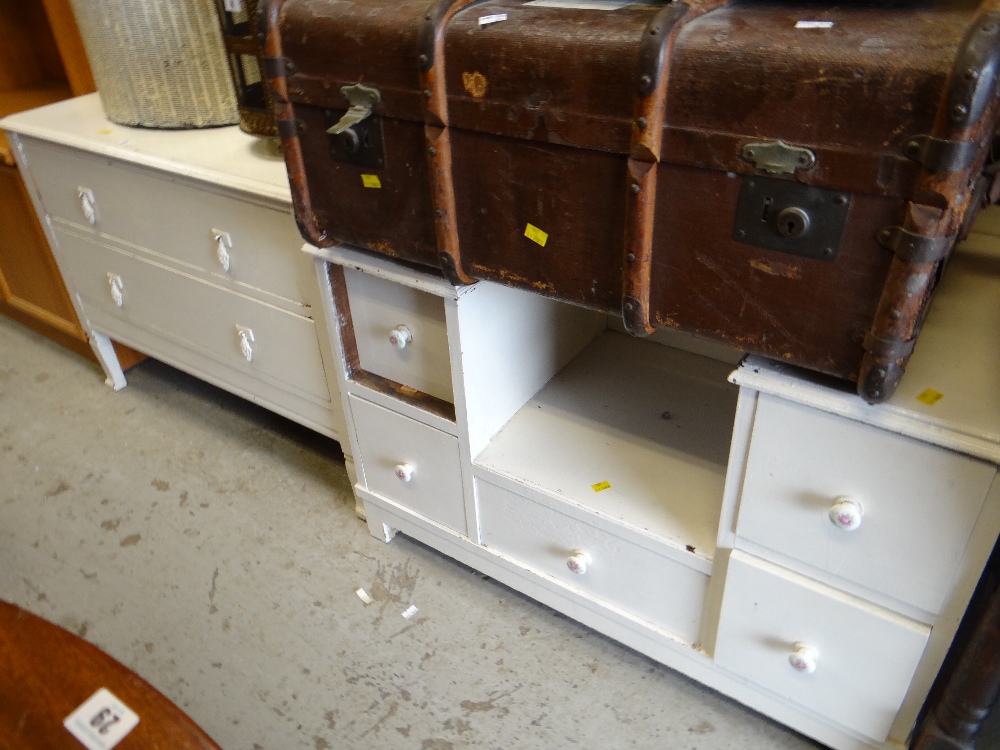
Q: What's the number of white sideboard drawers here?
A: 7